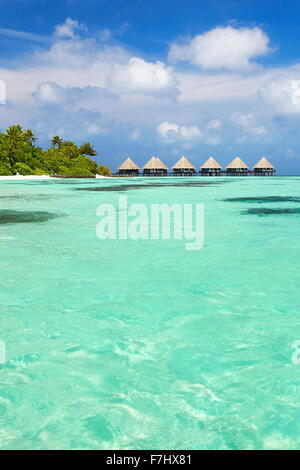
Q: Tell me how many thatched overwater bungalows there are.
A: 6